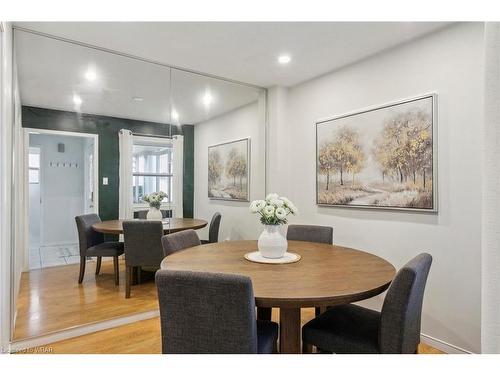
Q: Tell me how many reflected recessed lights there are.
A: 4